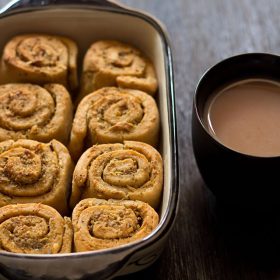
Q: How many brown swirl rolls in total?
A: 8